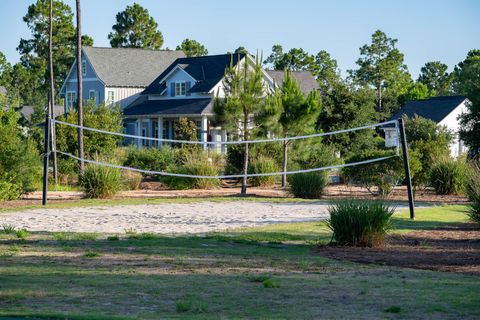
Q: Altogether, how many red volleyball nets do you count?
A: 0